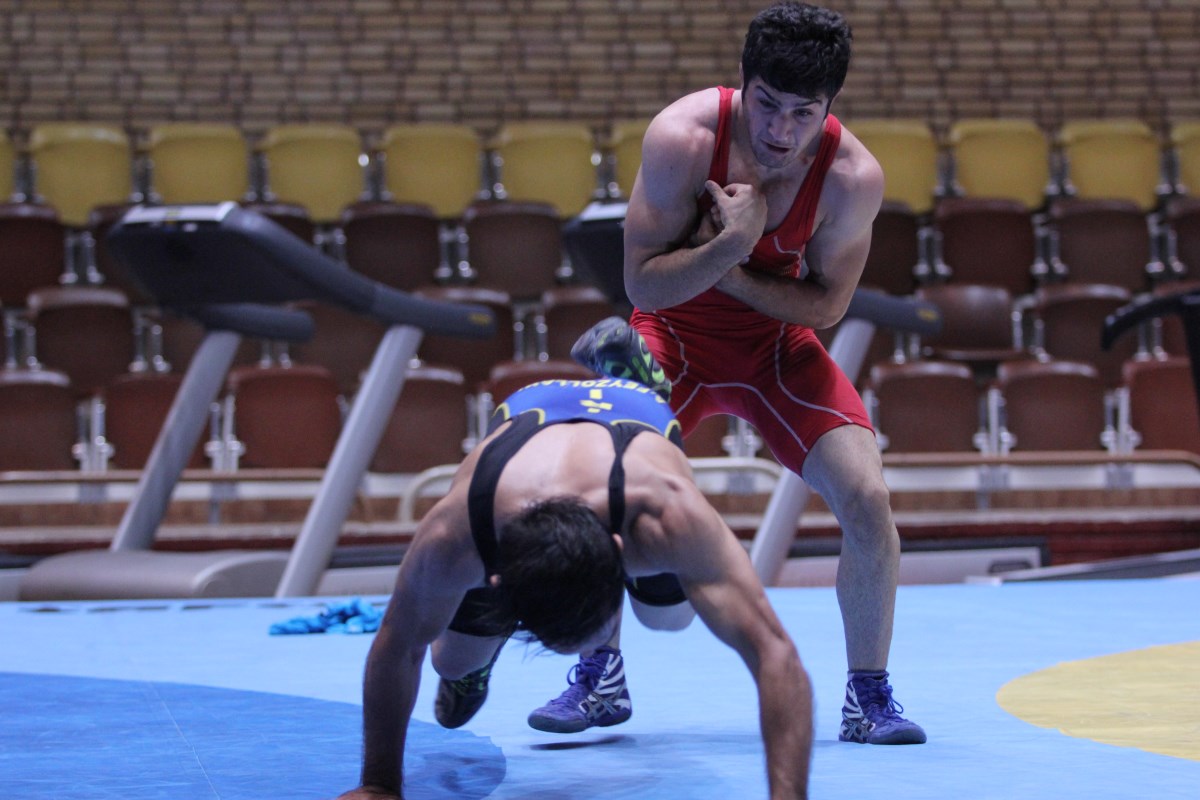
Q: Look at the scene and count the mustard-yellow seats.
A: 11